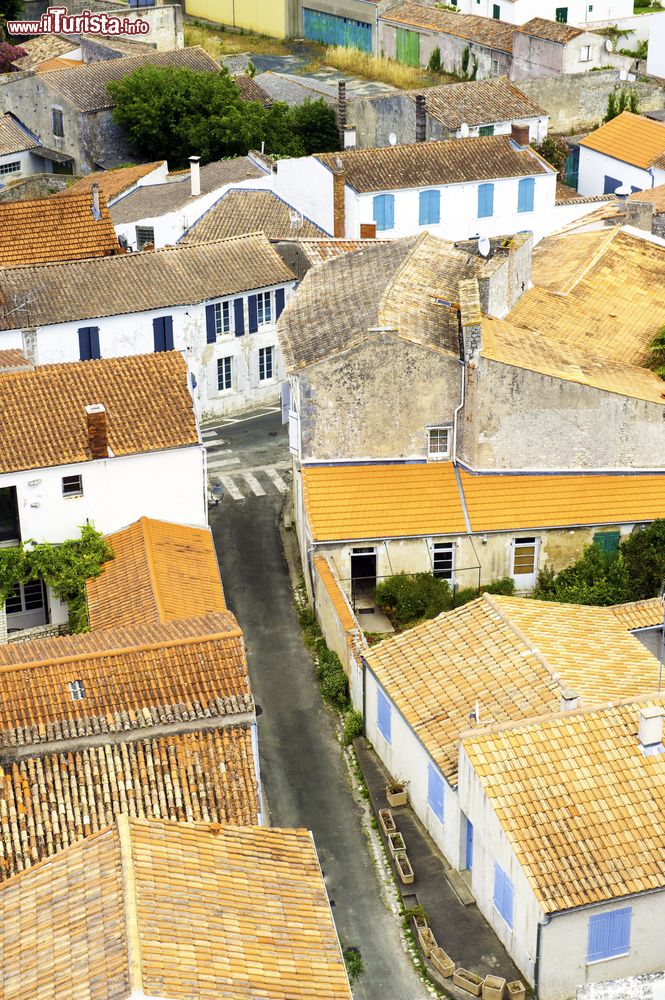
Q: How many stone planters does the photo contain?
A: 10